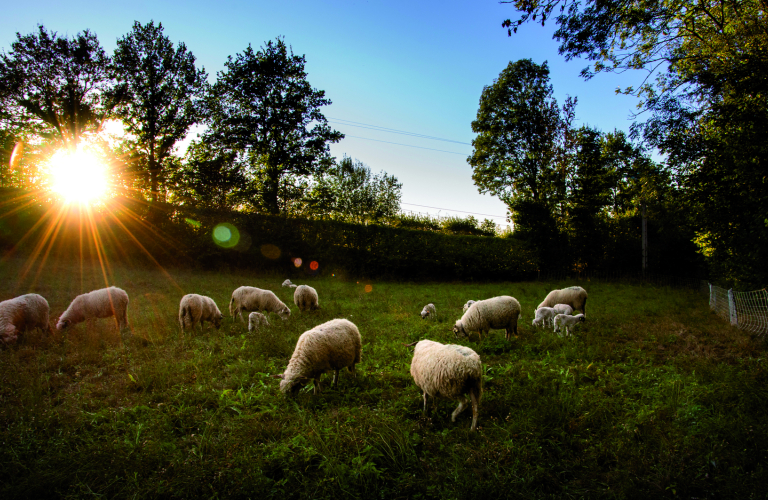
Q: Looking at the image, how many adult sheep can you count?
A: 9